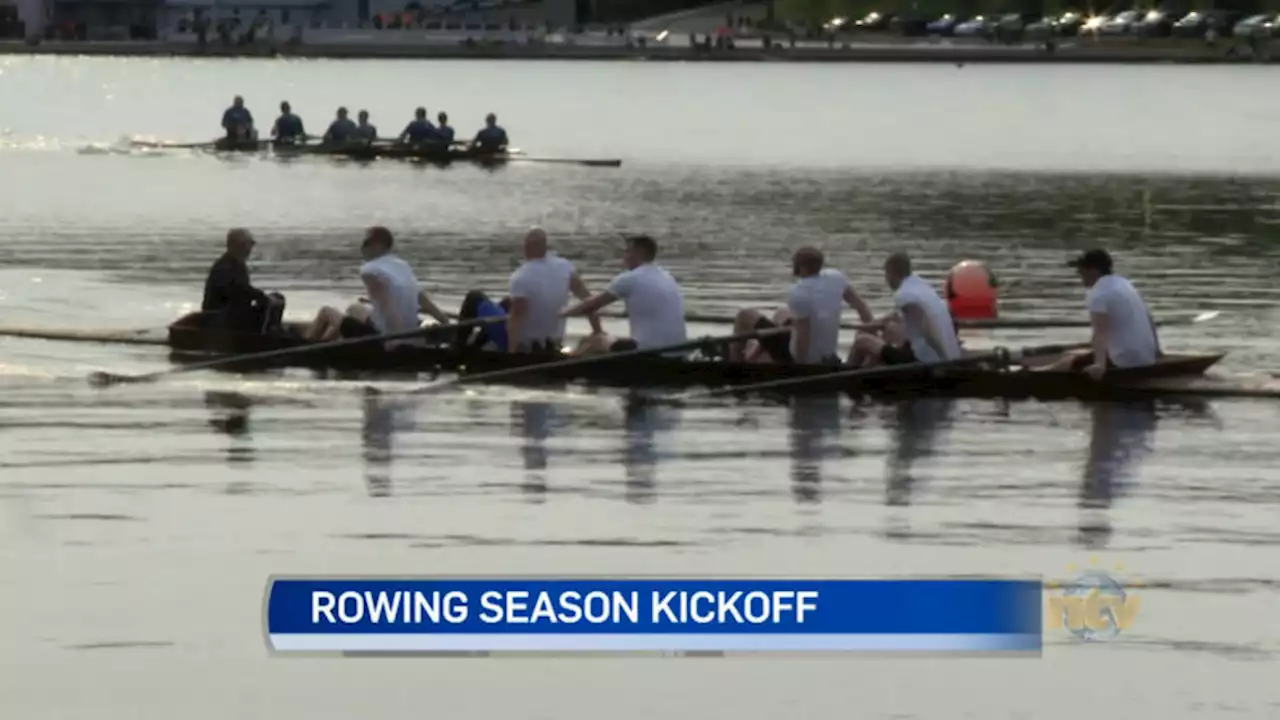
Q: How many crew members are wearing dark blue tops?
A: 7